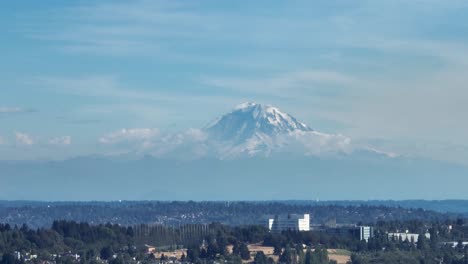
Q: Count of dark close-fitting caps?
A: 0